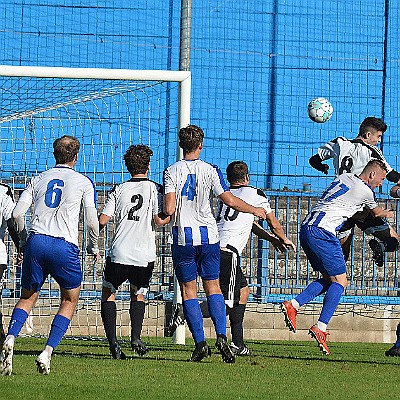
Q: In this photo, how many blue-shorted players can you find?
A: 3